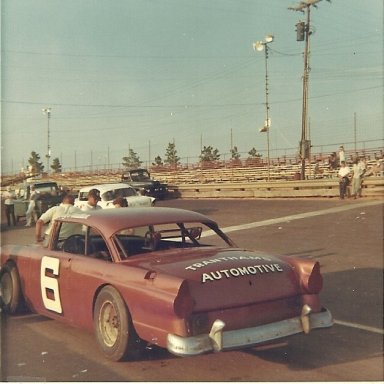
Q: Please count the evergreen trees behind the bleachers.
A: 8